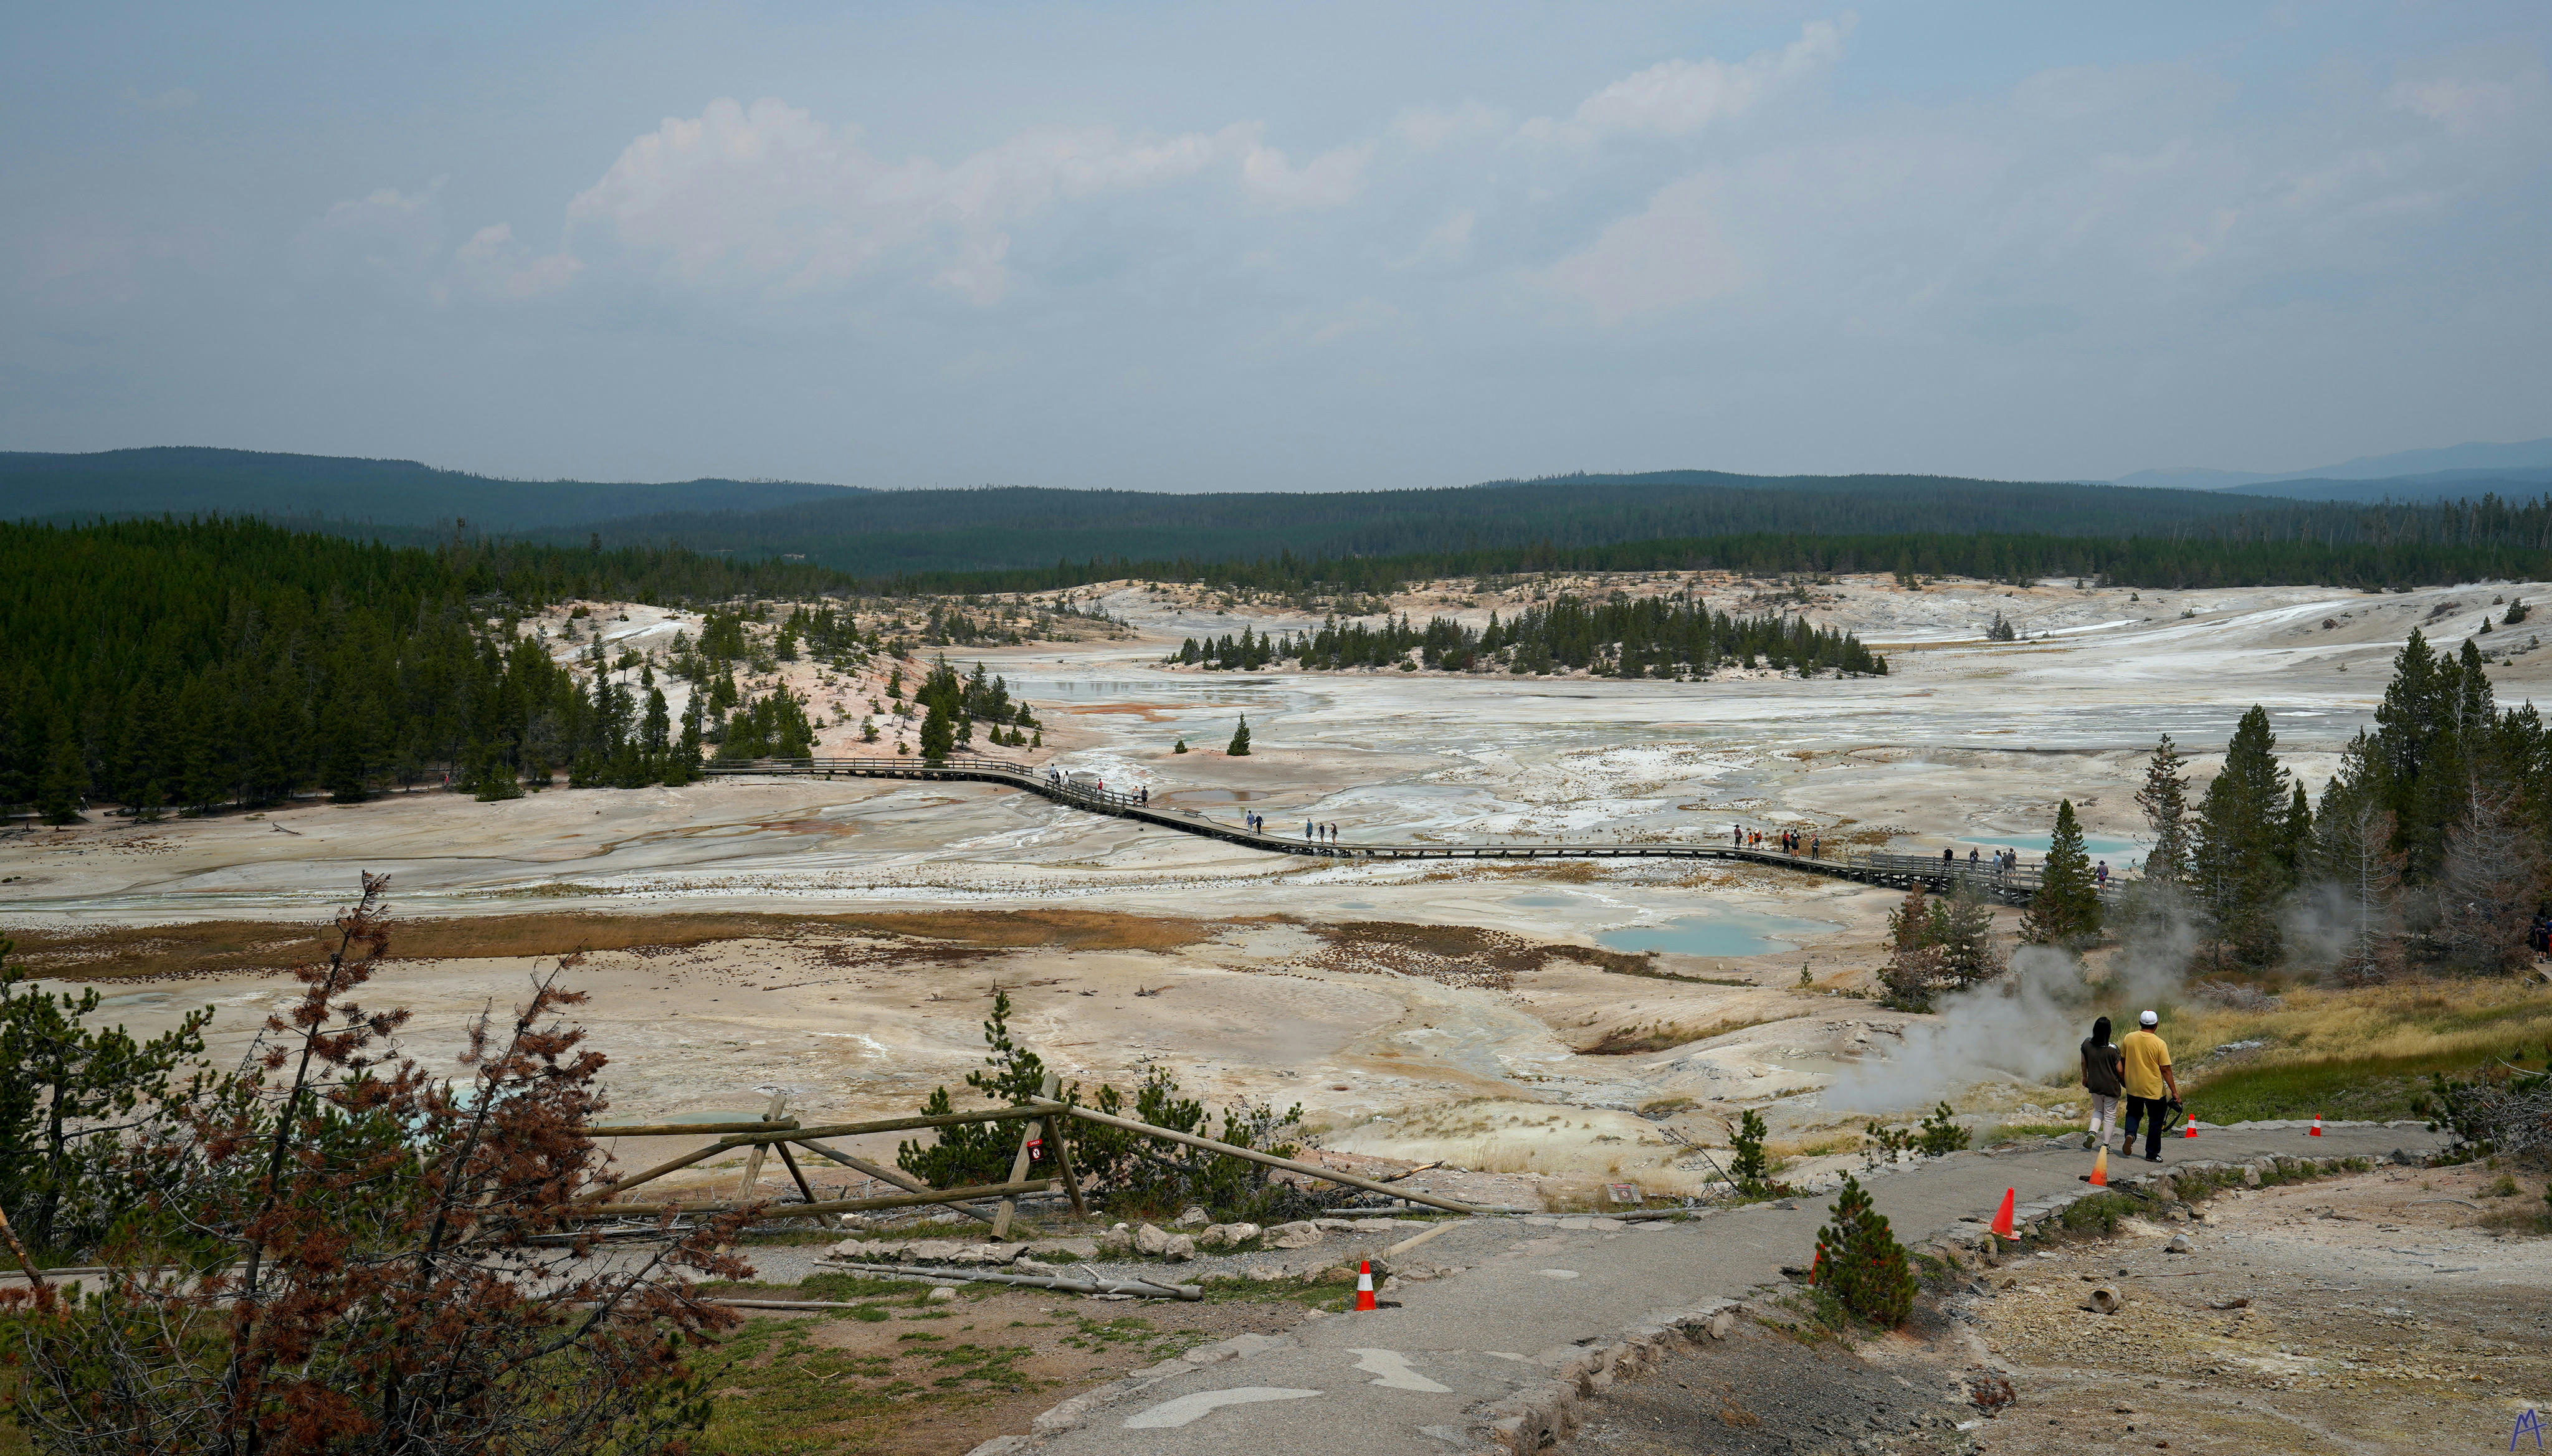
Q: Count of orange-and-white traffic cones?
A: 3